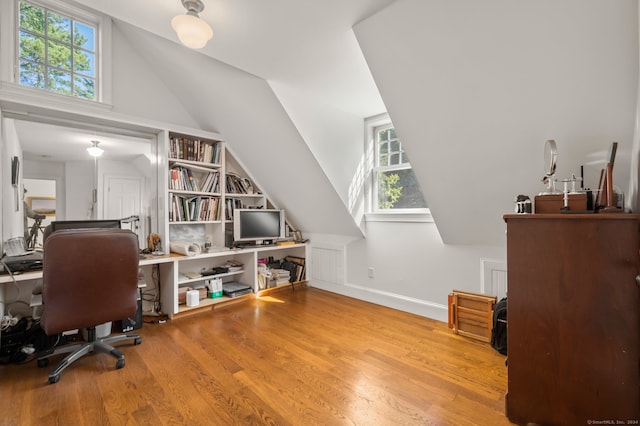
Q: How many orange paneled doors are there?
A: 0